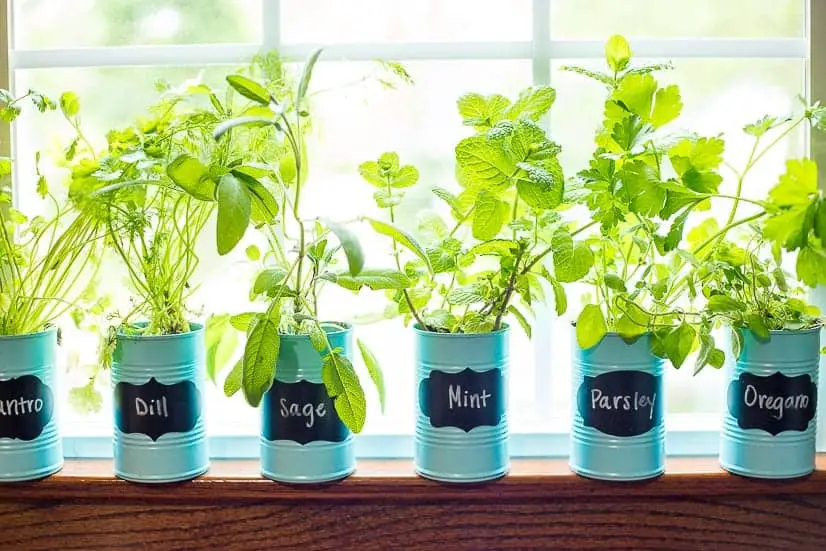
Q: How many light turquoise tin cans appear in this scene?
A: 6